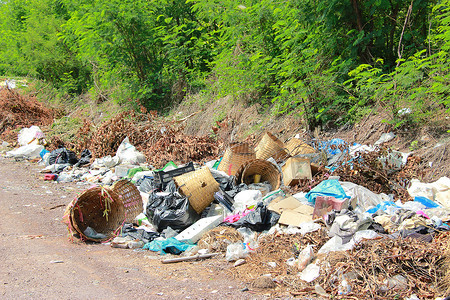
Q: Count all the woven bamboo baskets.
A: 7